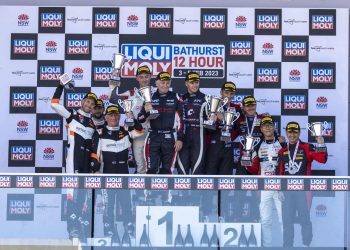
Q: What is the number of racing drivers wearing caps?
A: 10